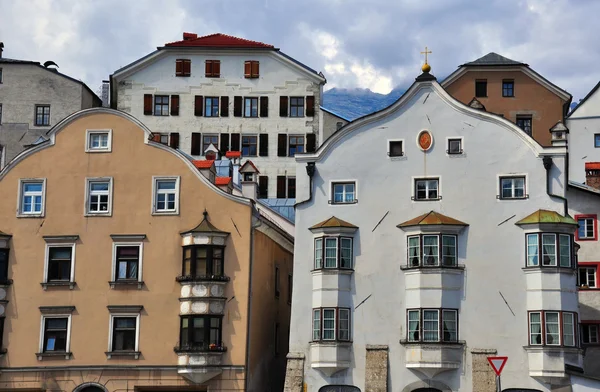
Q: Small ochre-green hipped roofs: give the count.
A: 3